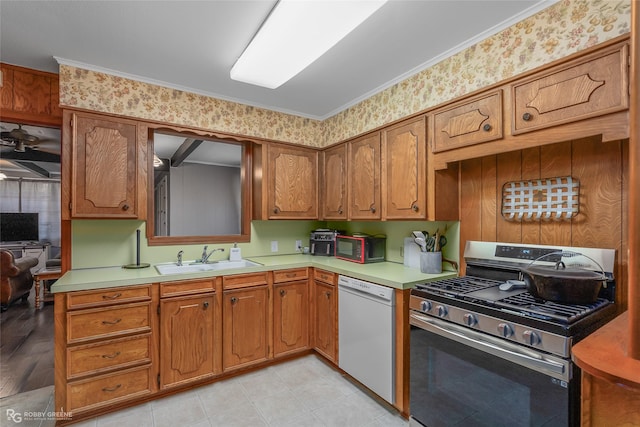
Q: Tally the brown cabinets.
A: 11